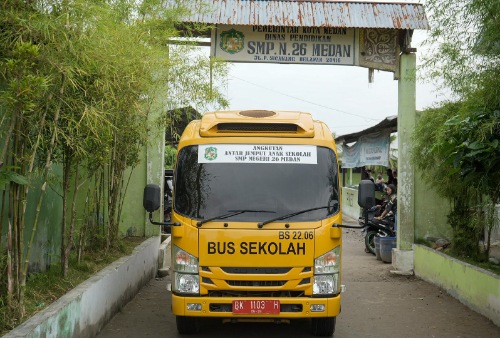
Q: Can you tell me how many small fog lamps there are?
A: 2